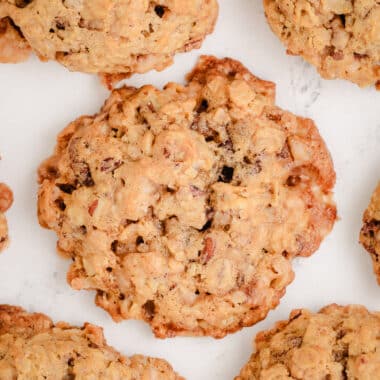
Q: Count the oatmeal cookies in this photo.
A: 7